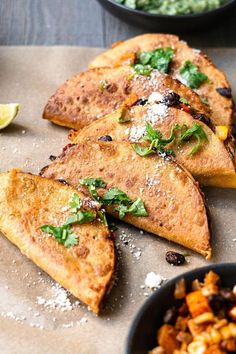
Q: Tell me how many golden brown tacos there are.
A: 5